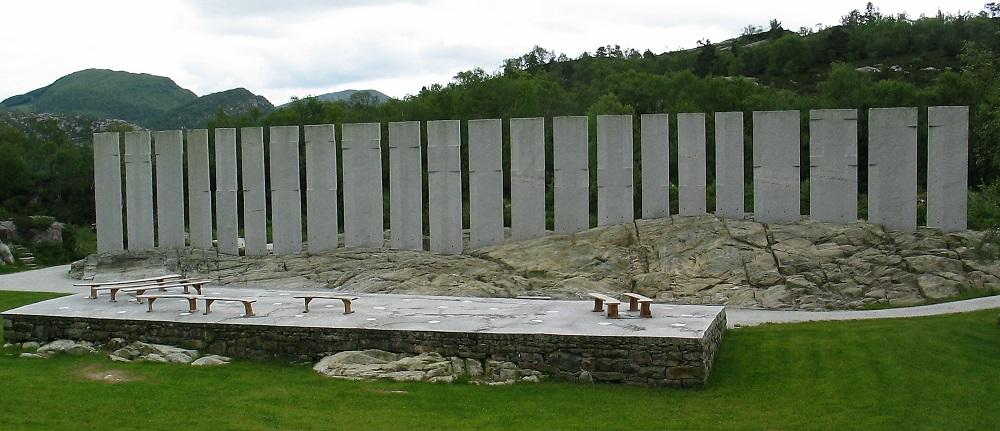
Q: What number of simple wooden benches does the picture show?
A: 8